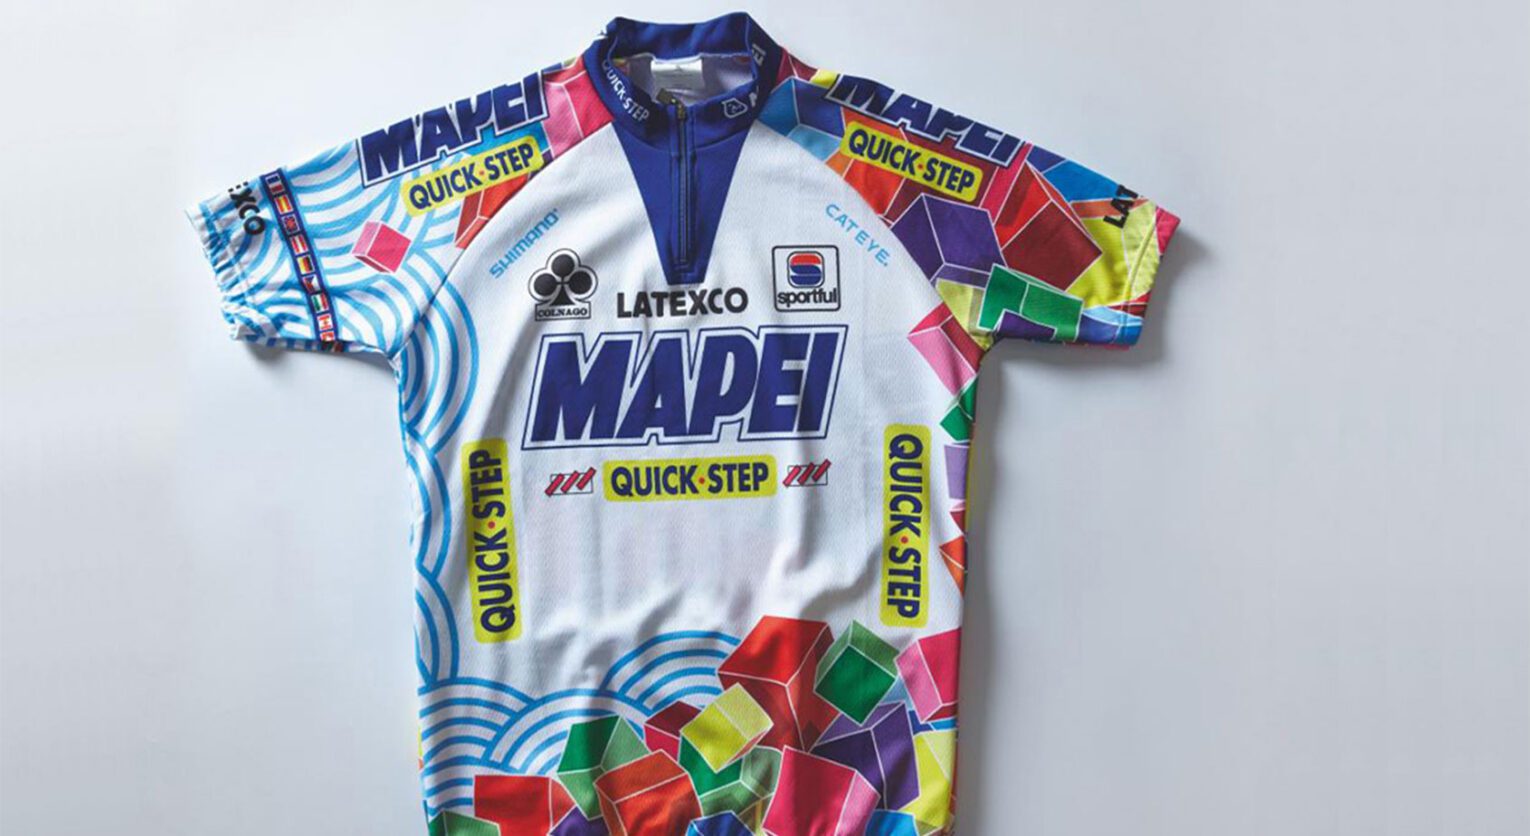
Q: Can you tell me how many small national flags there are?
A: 9